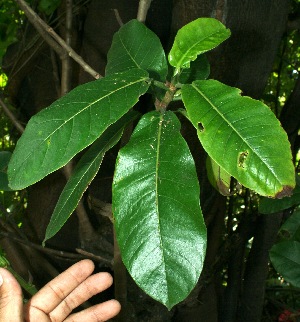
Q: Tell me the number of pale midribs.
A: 6